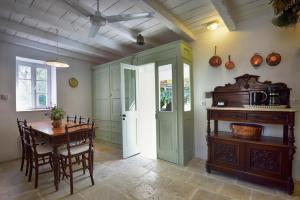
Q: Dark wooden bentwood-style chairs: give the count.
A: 5